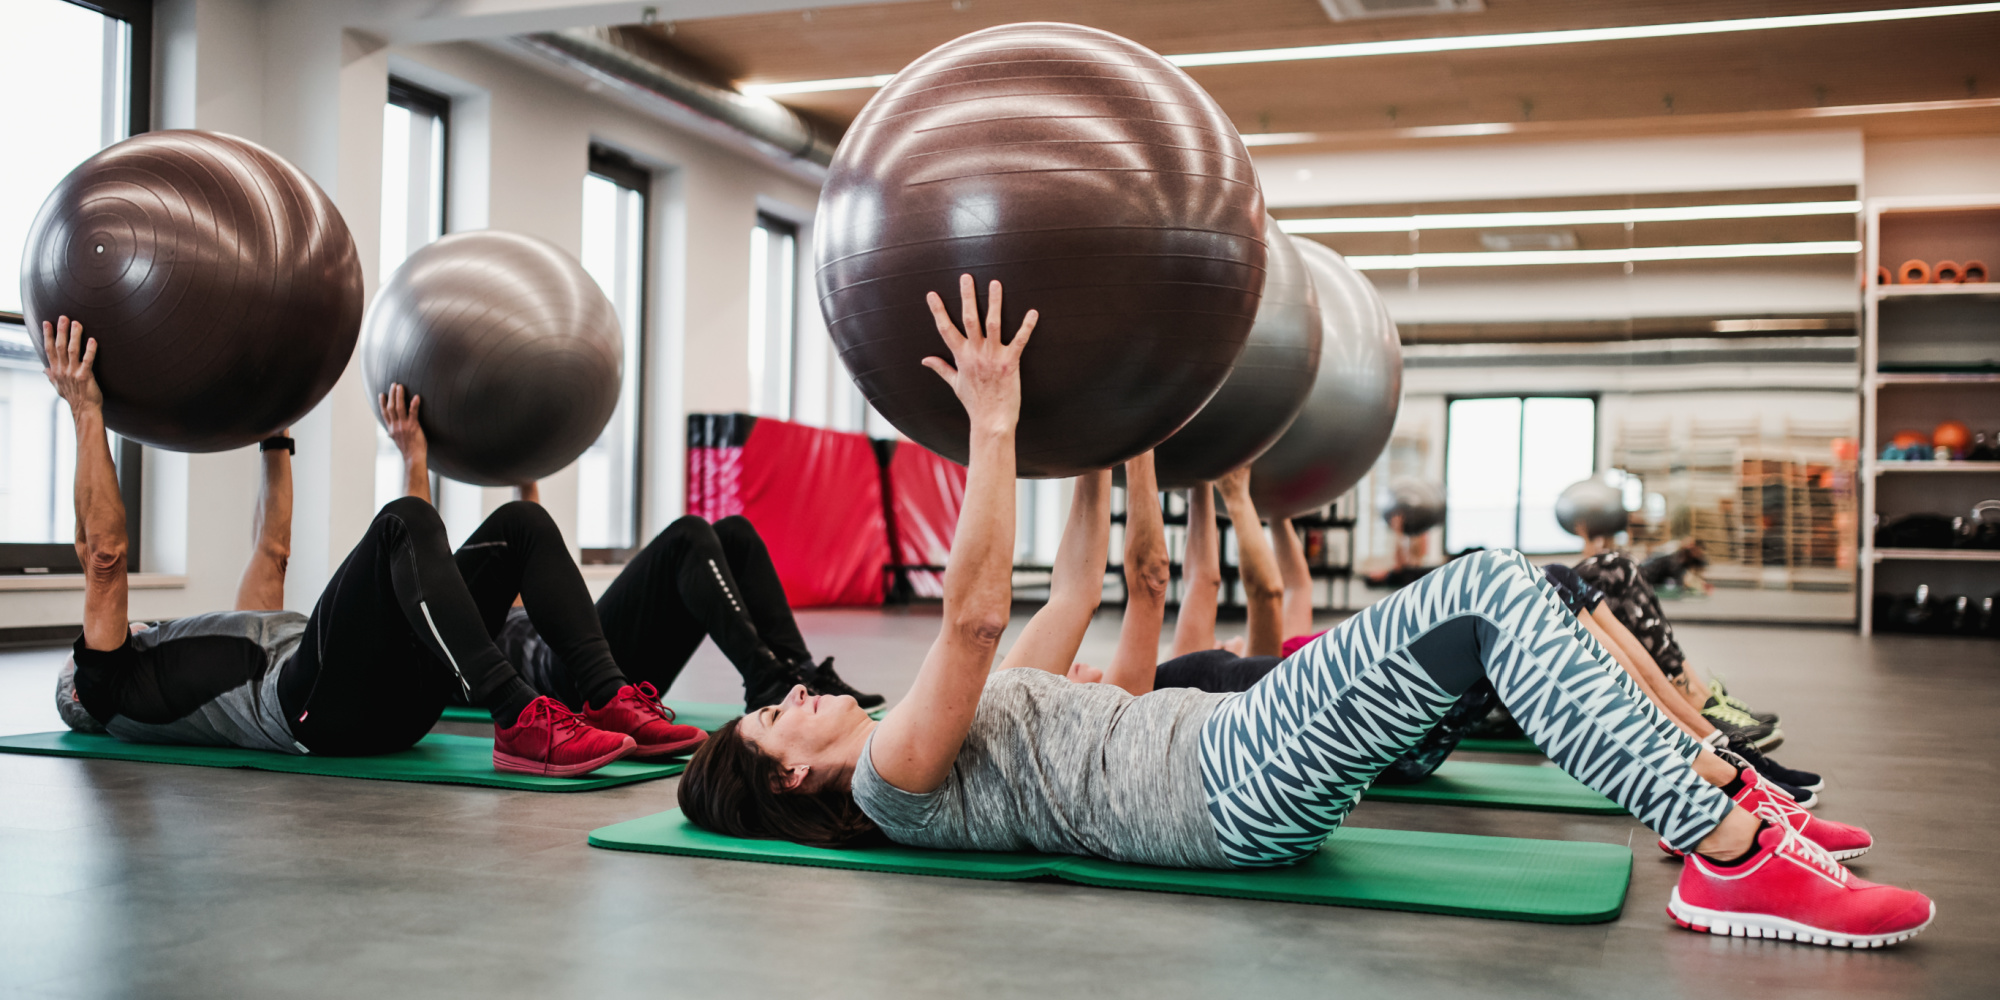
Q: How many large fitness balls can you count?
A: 5